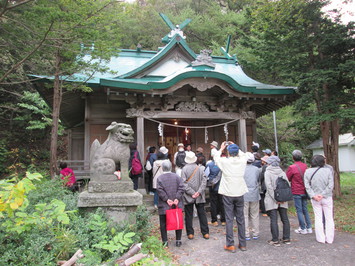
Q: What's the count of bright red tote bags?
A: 1